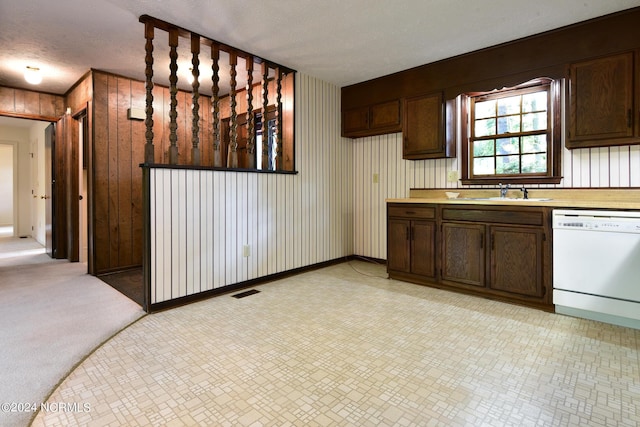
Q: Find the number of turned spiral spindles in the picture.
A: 8